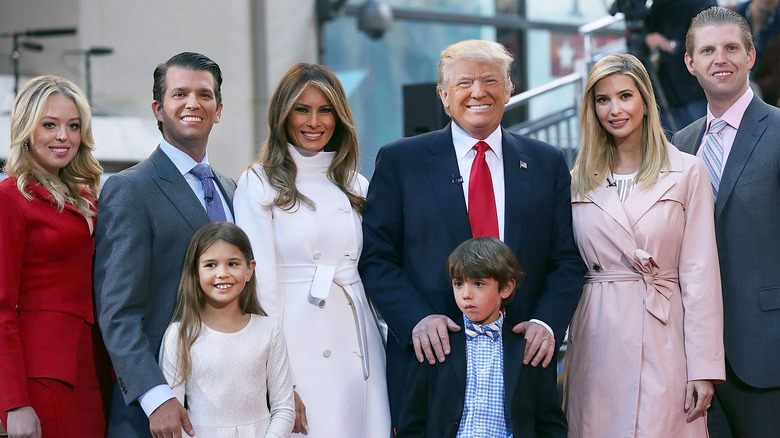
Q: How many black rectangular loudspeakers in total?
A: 1